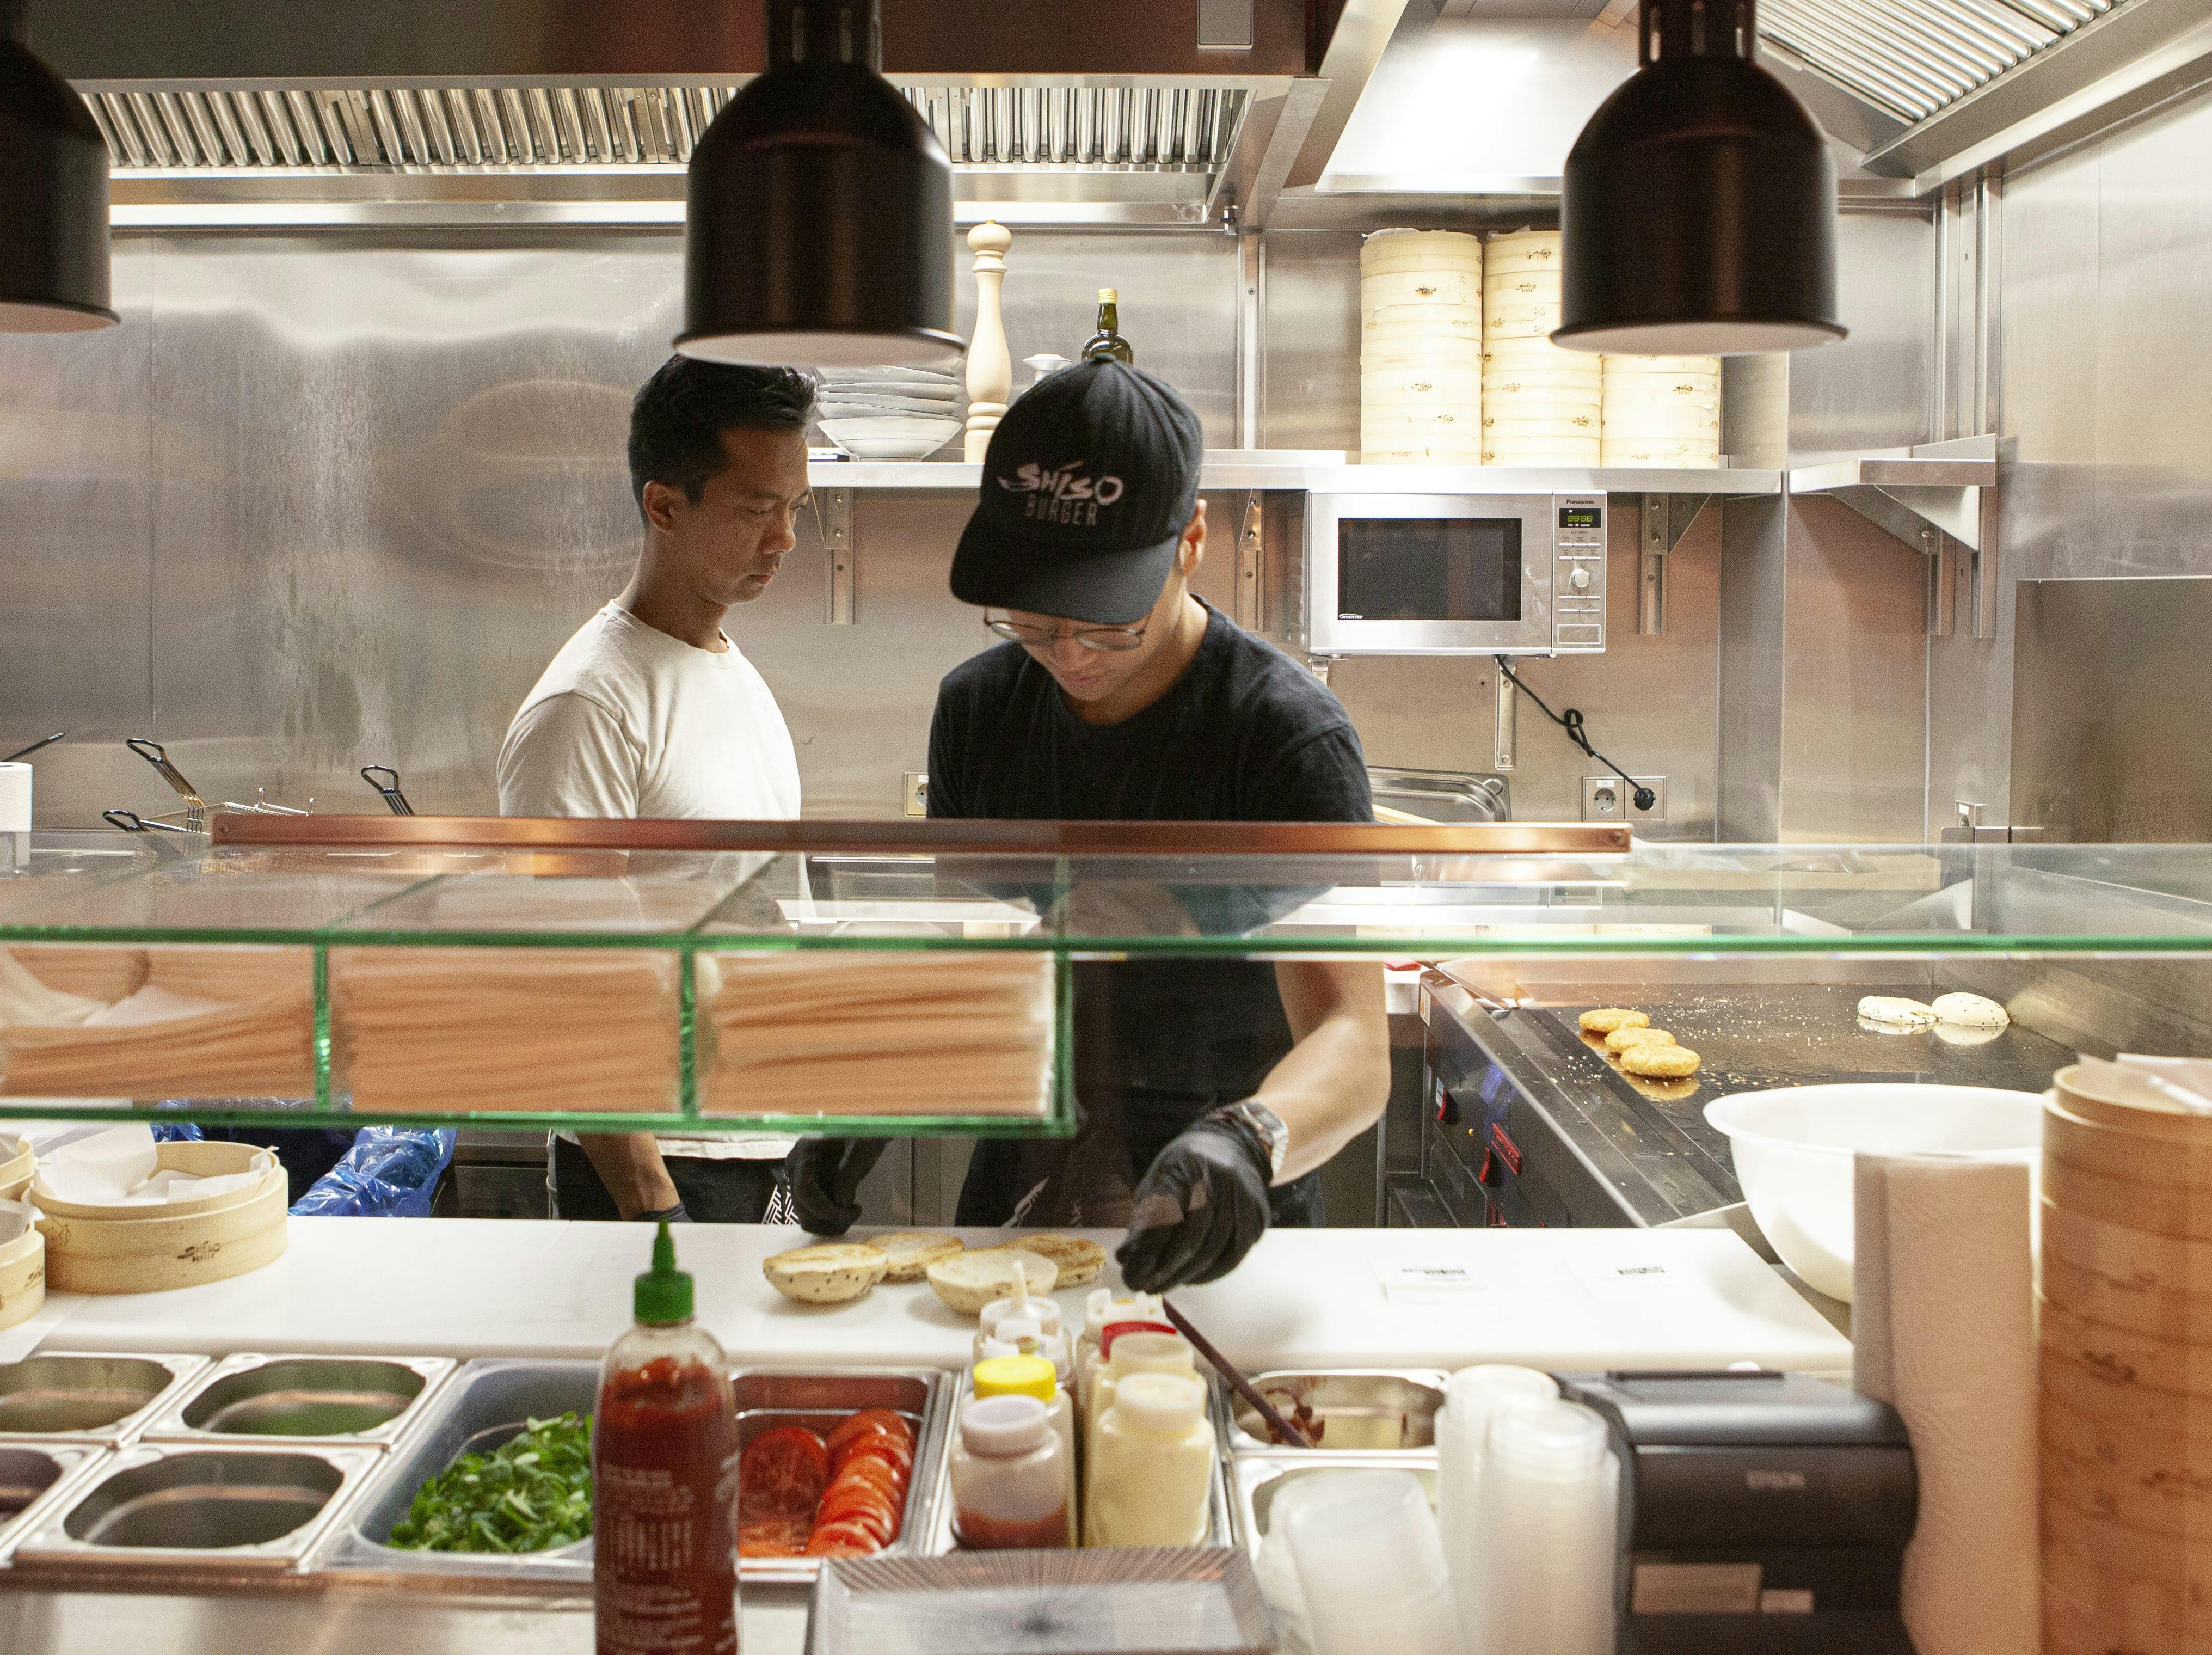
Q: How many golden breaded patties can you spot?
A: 3